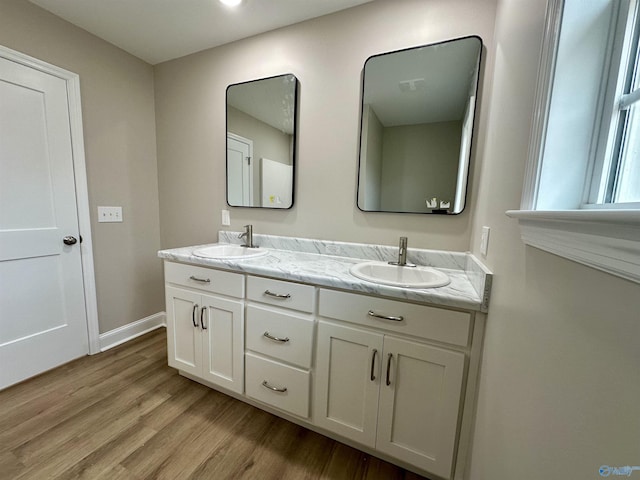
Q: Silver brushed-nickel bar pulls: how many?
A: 9